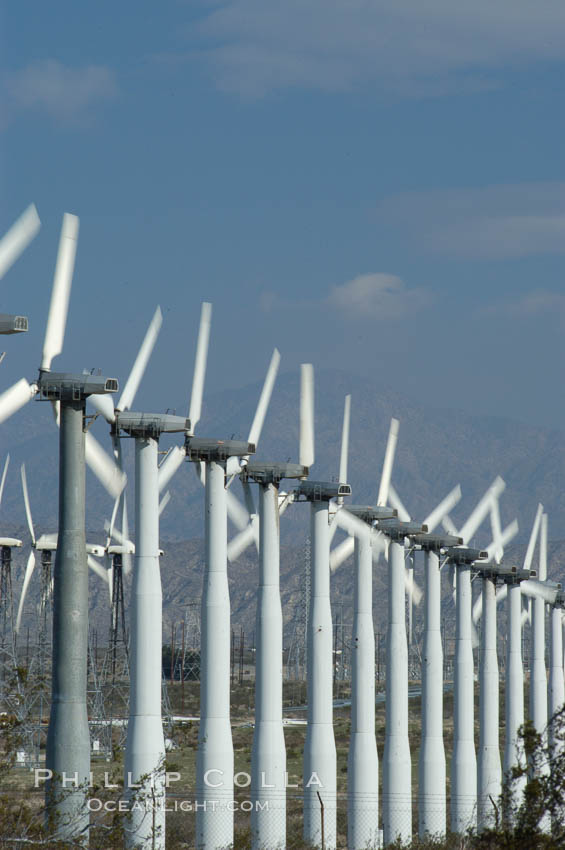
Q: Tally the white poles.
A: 12